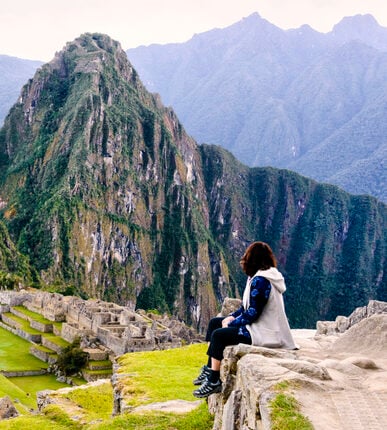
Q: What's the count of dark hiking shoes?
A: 2